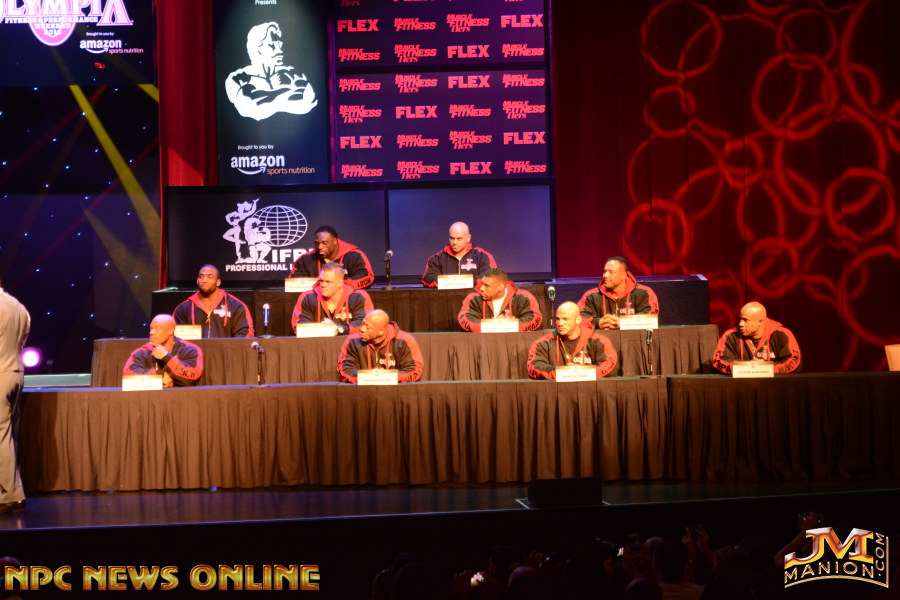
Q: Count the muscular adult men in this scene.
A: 10